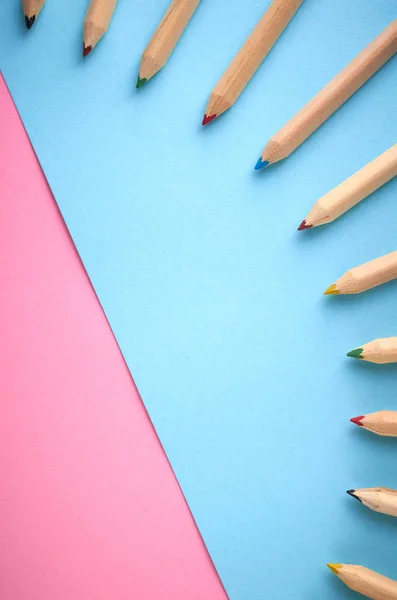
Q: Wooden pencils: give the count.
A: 11